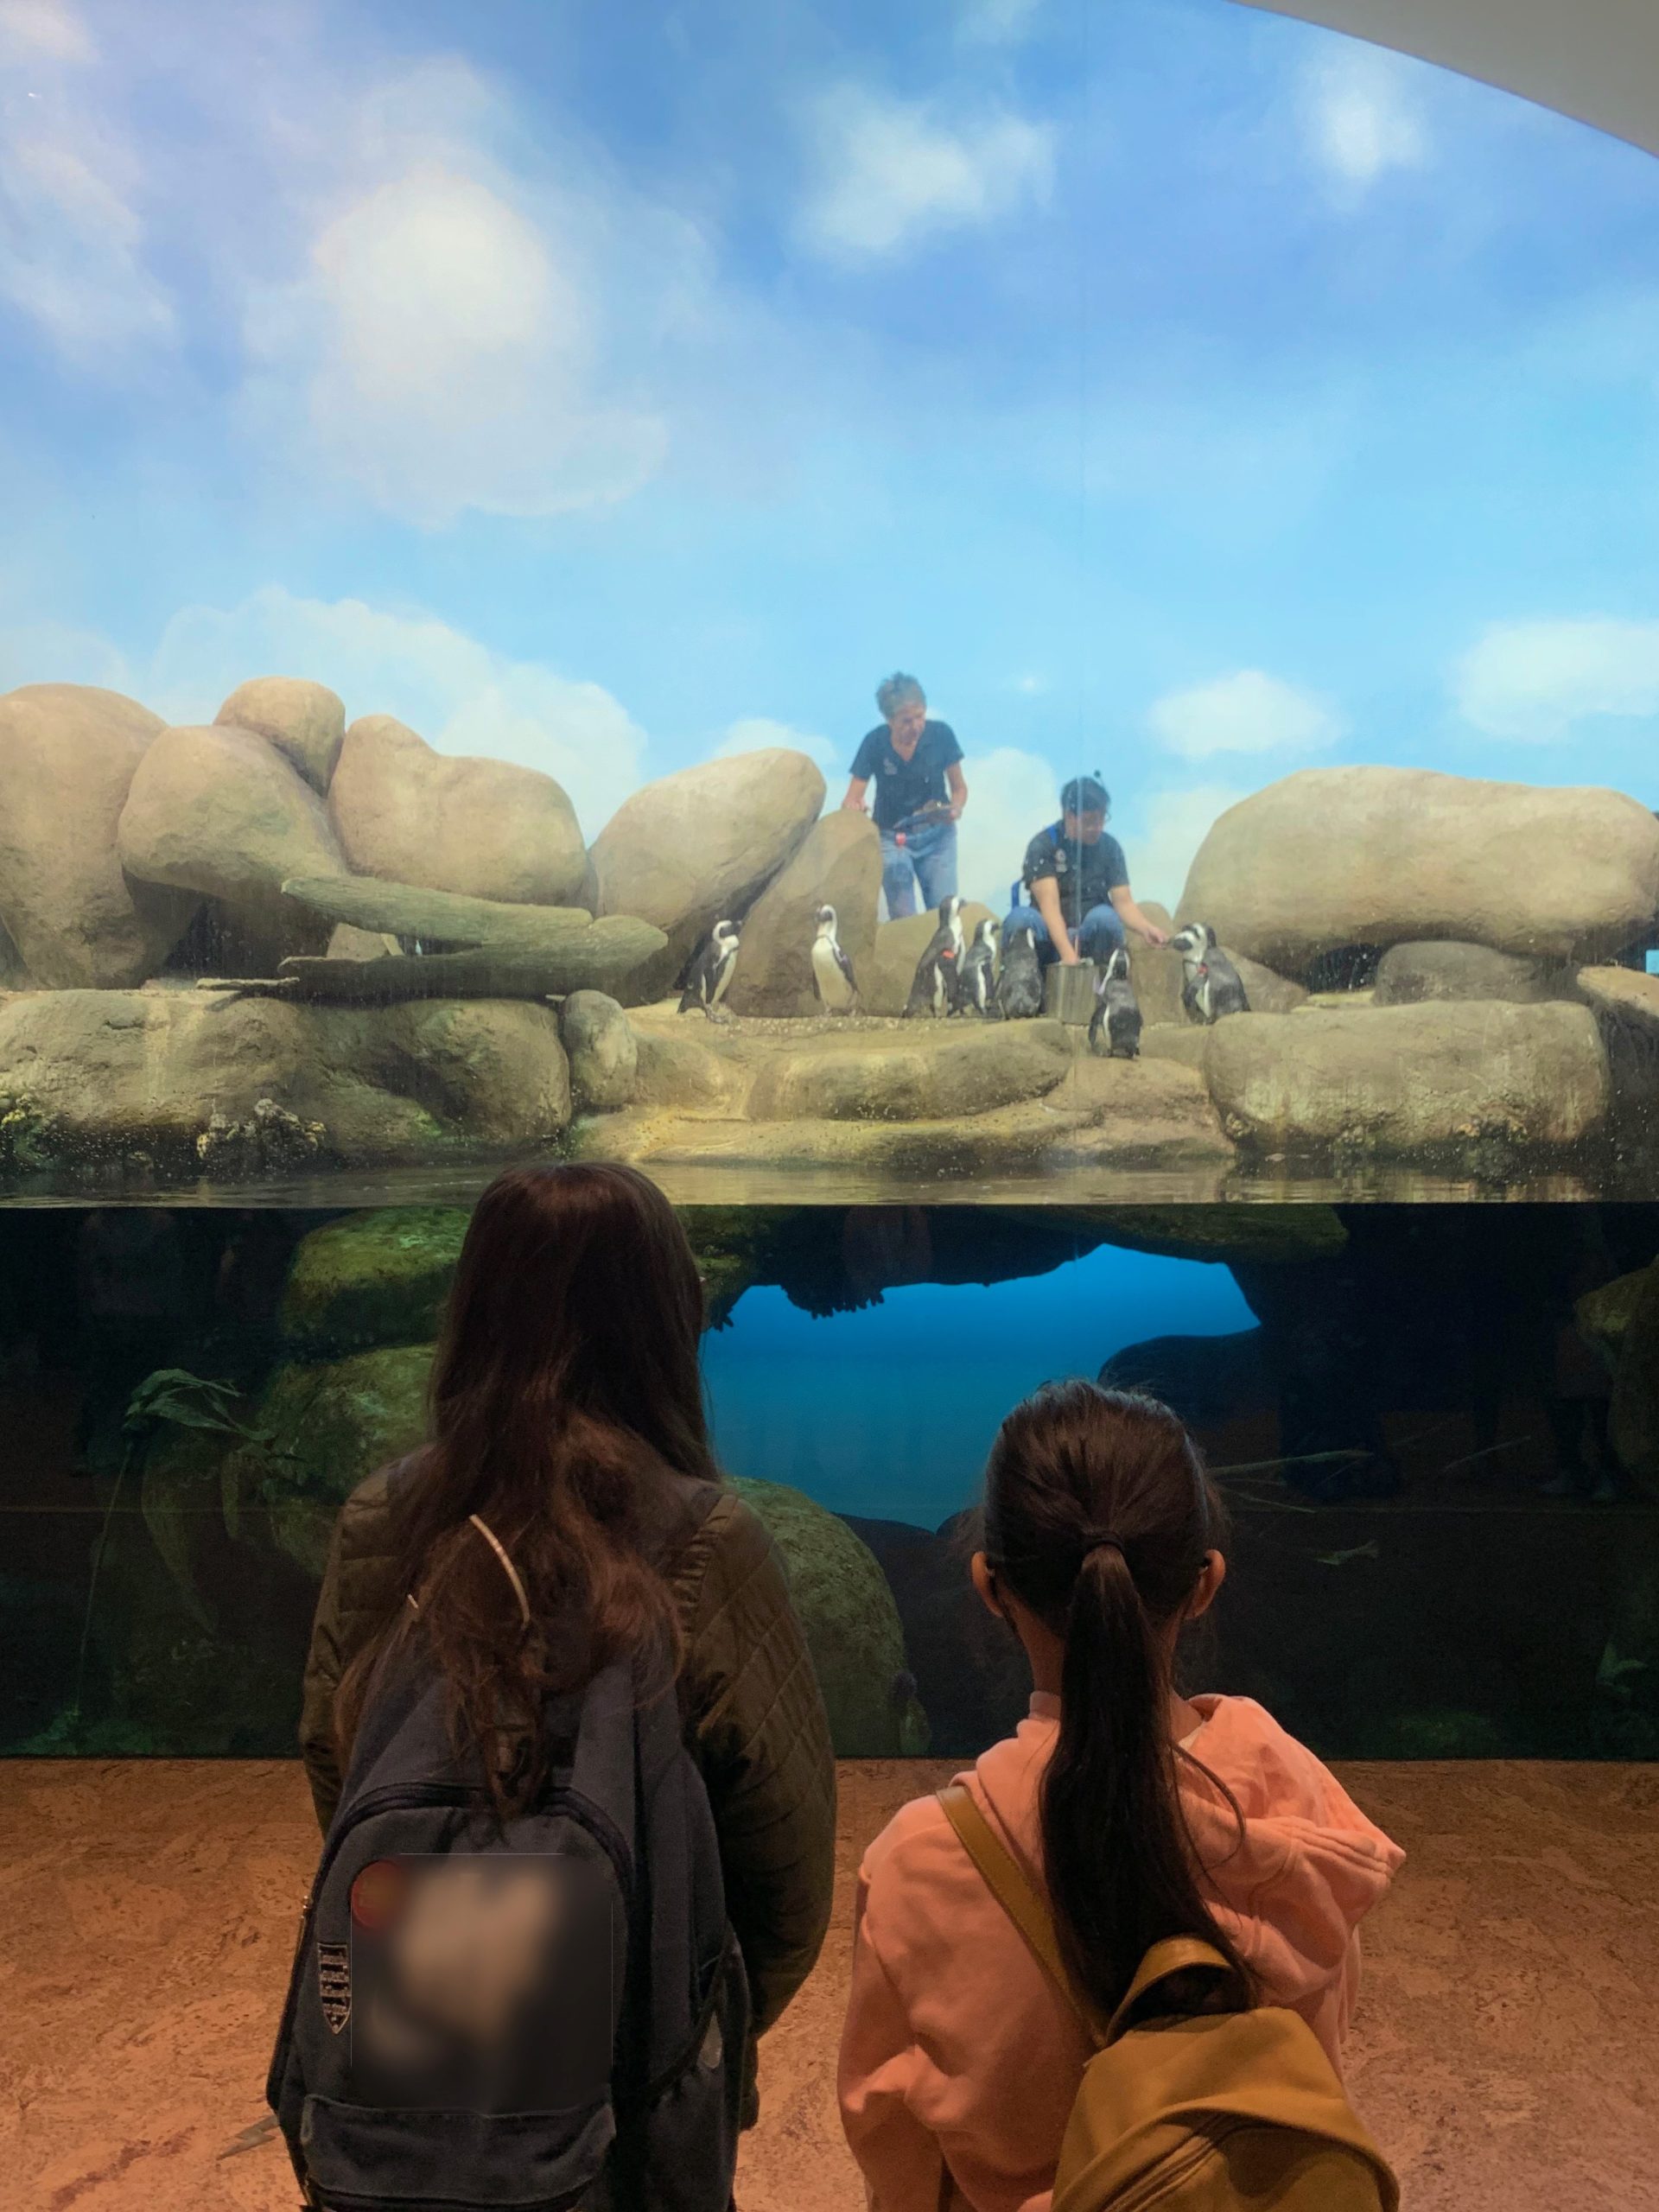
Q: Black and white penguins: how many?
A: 7